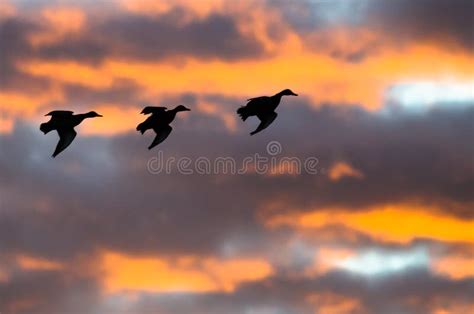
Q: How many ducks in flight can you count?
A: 3